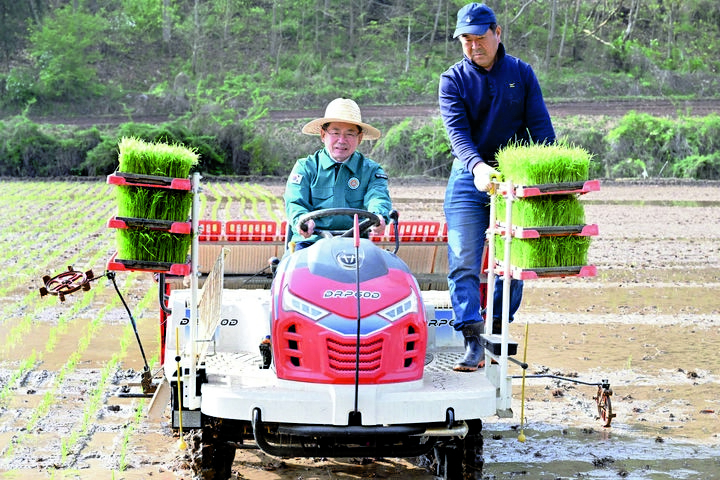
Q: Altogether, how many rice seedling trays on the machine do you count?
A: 6